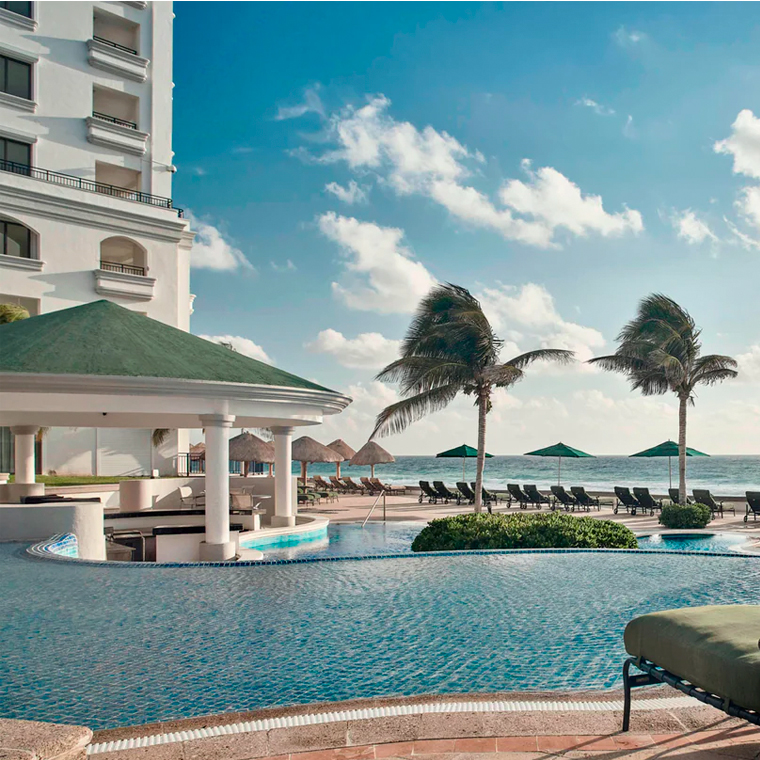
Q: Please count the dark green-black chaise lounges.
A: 13